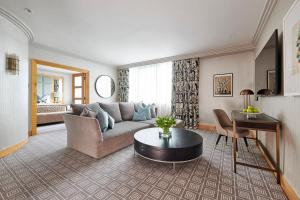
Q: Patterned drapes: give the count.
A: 2